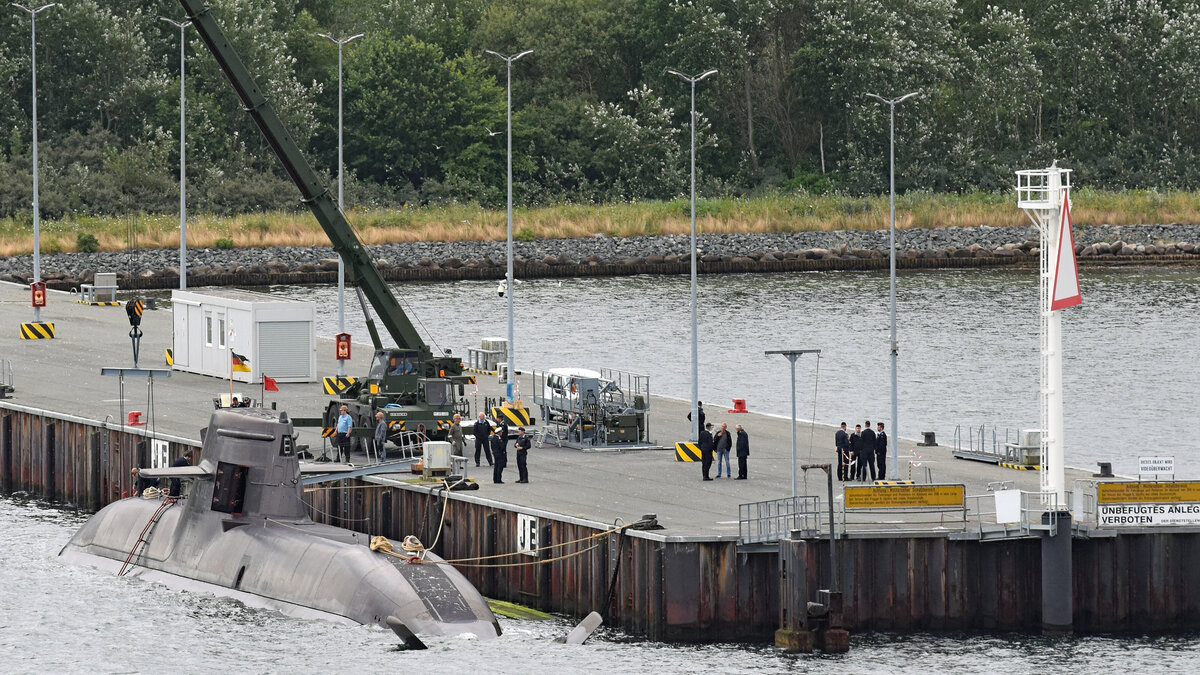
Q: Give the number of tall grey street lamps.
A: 6